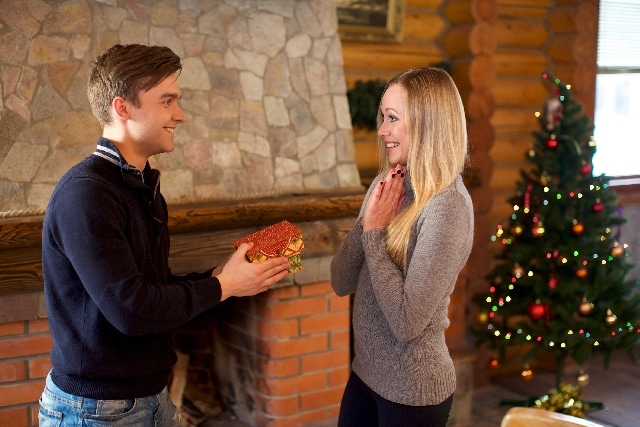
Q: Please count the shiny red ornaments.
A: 4